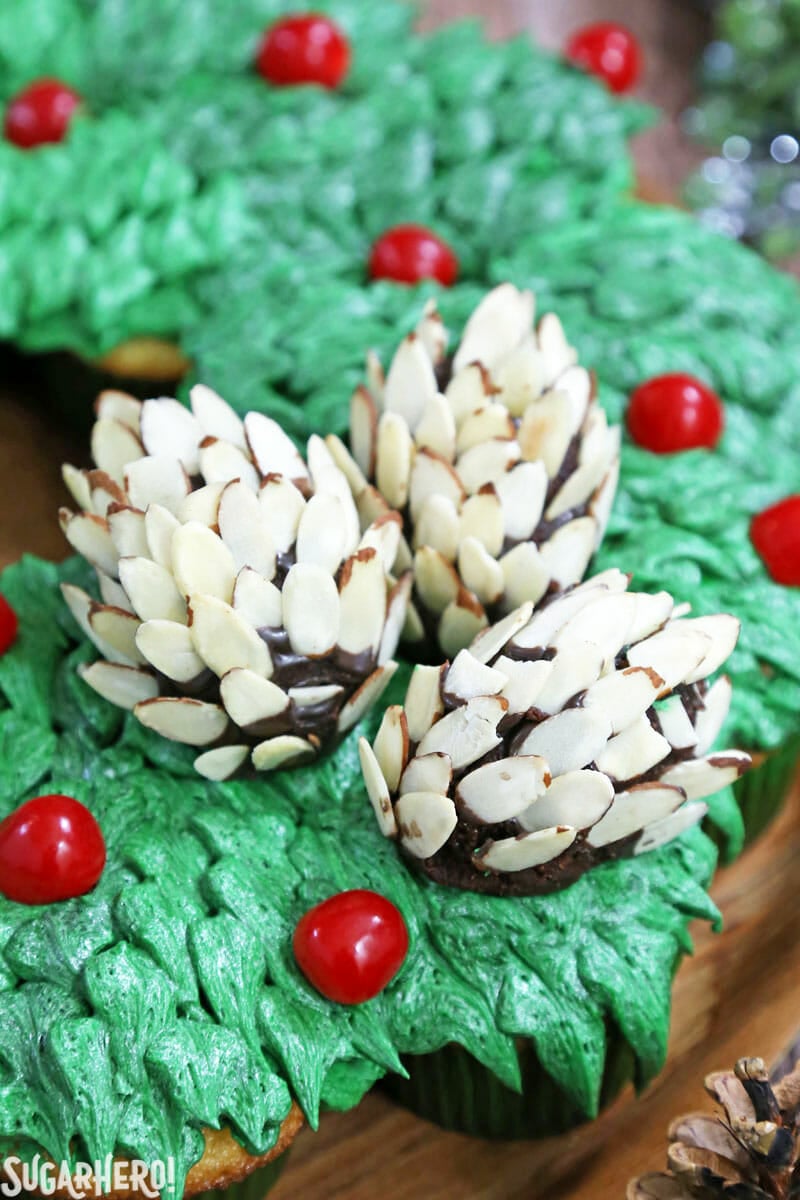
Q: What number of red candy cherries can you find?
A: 9